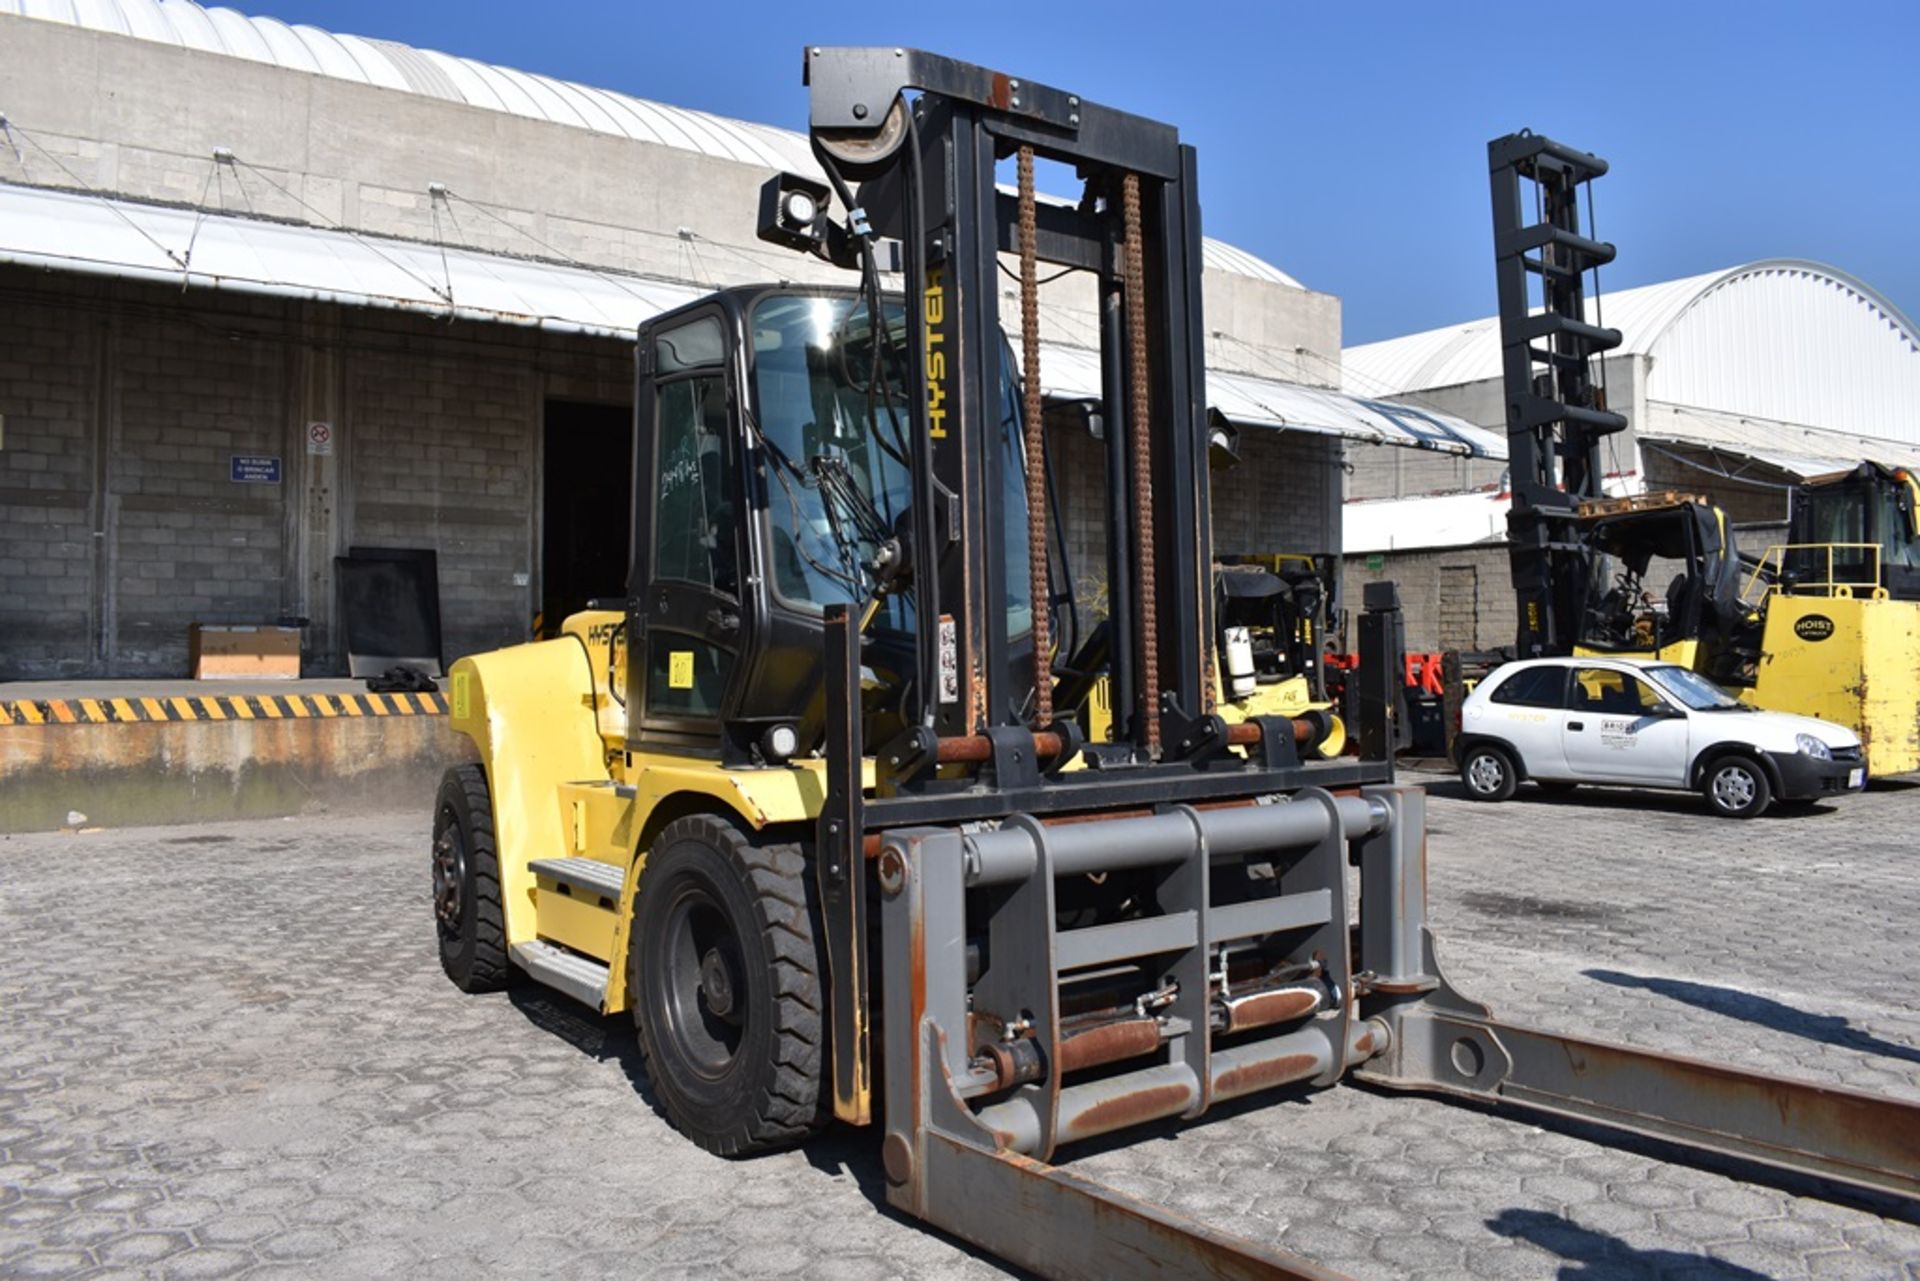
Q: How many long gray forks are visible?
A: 2